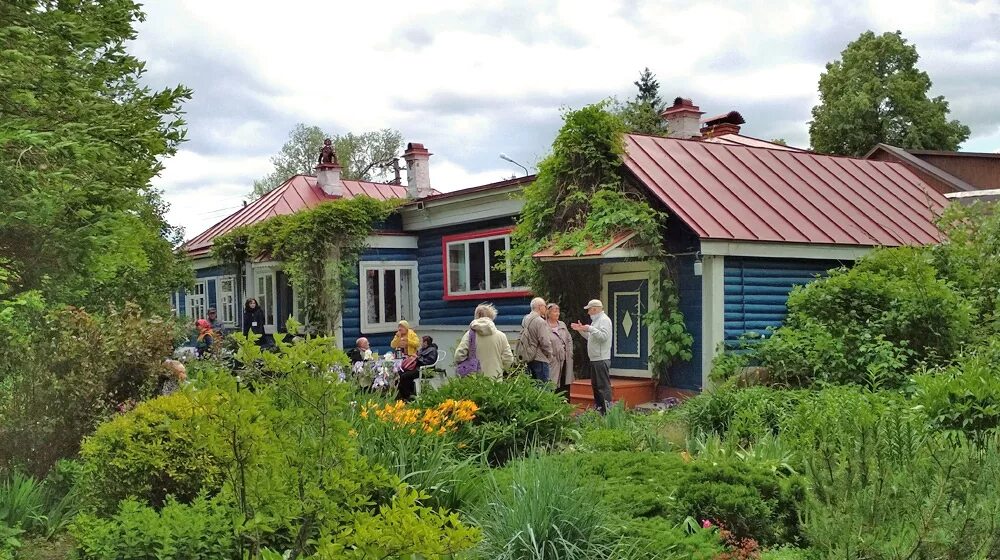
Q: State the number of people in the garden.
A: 11